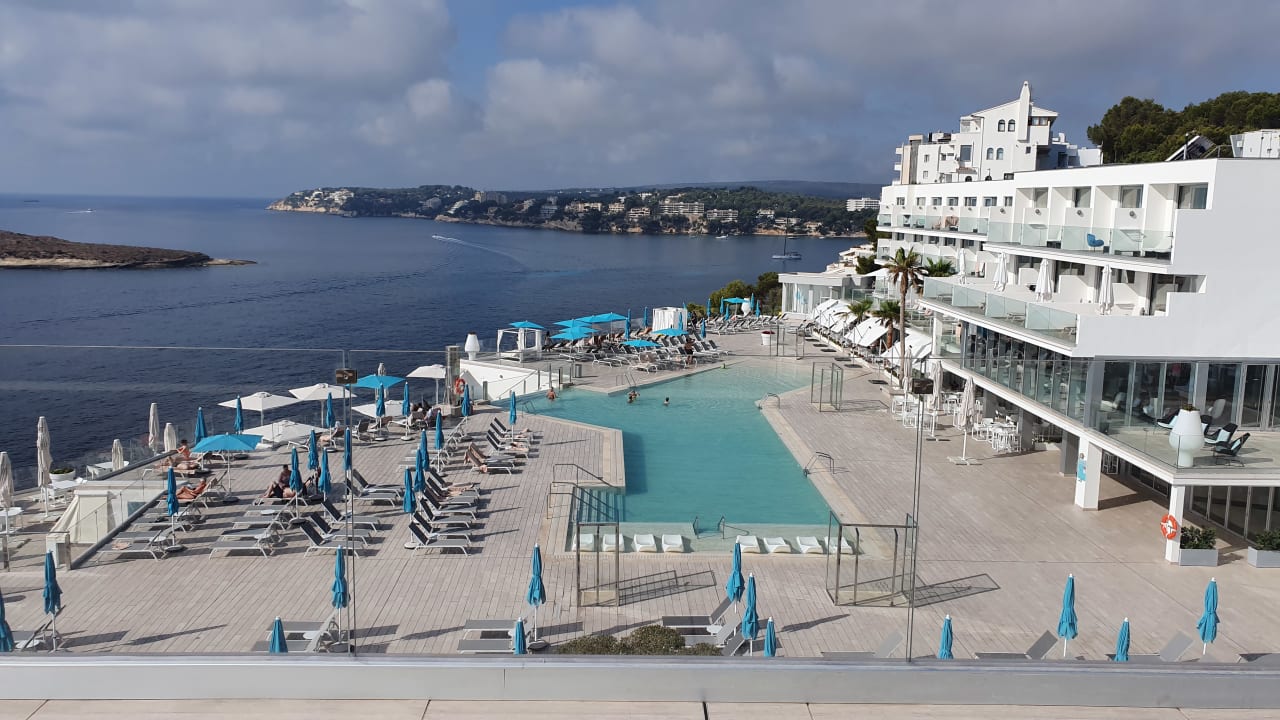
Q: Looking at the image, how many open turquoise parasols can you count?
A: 11